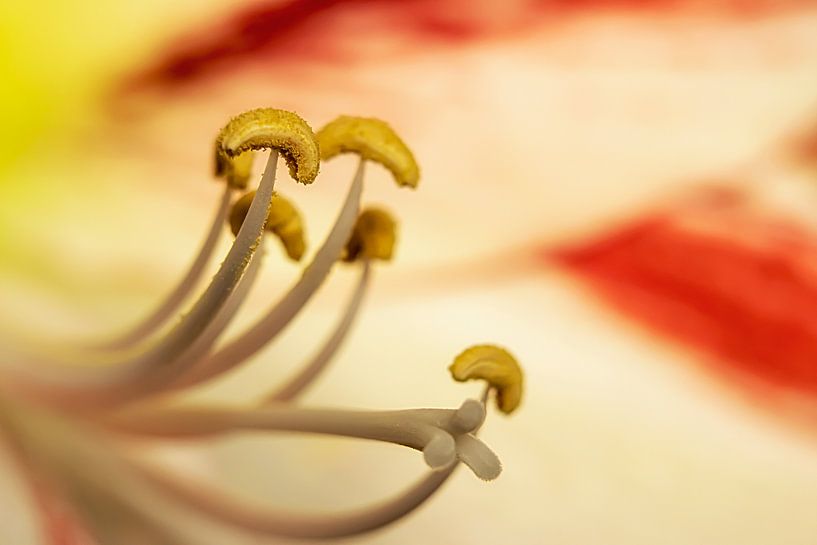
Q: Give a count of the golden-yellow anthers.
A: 6